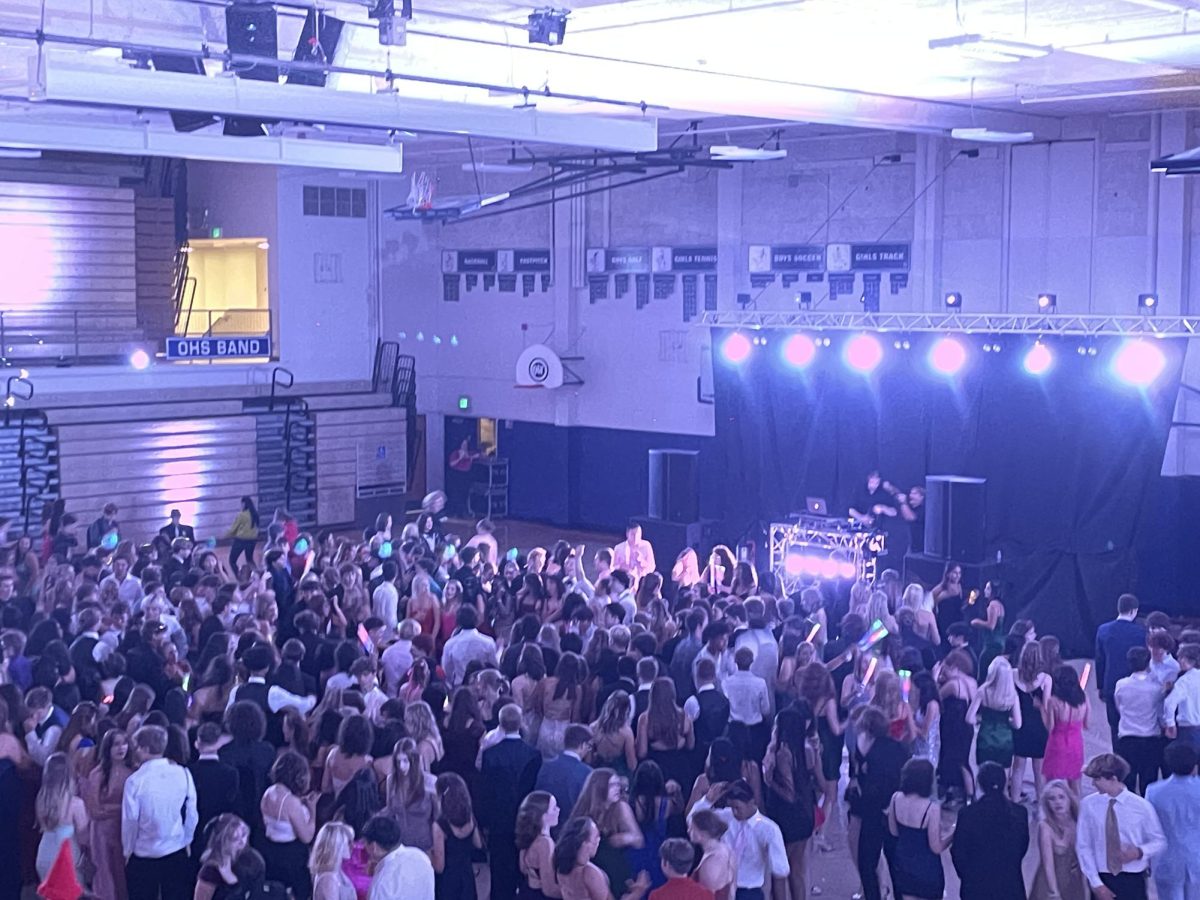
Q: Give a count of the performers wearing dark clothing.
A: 2